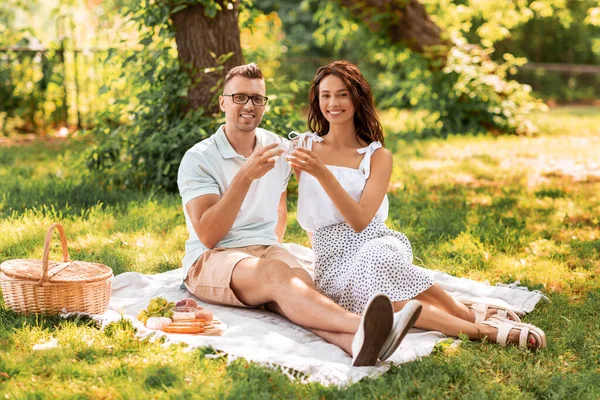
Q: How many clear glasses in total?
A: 2